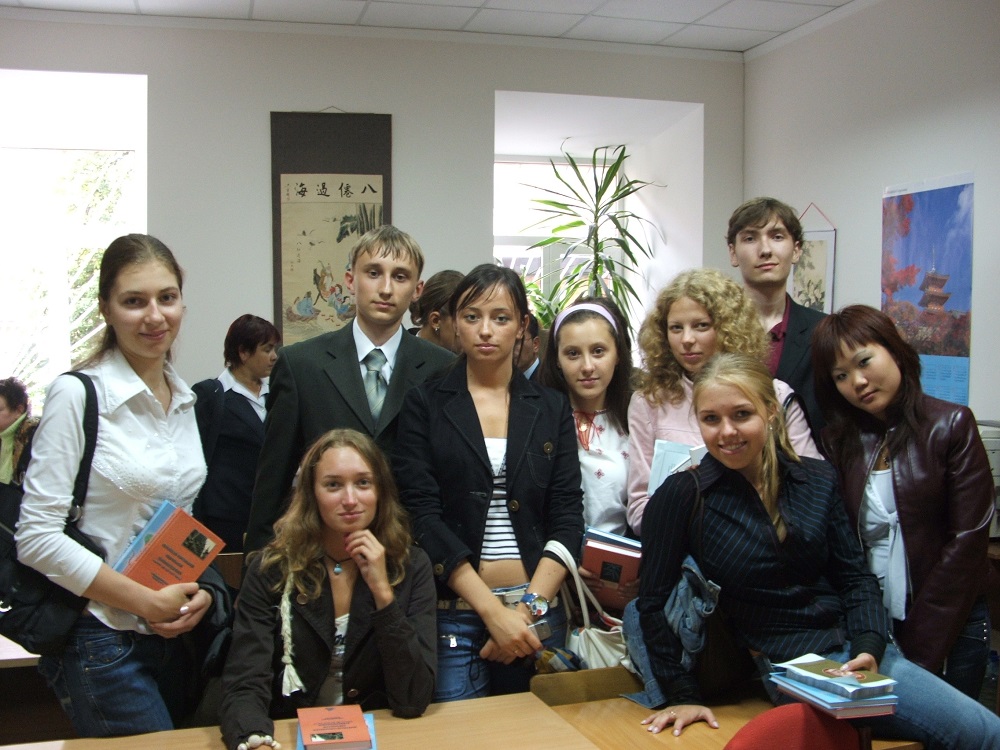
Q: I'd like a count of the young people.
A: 9